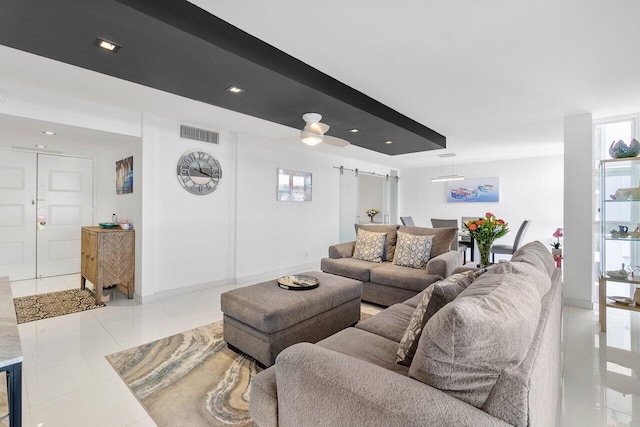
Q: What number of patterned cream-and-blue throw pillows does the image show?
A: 2